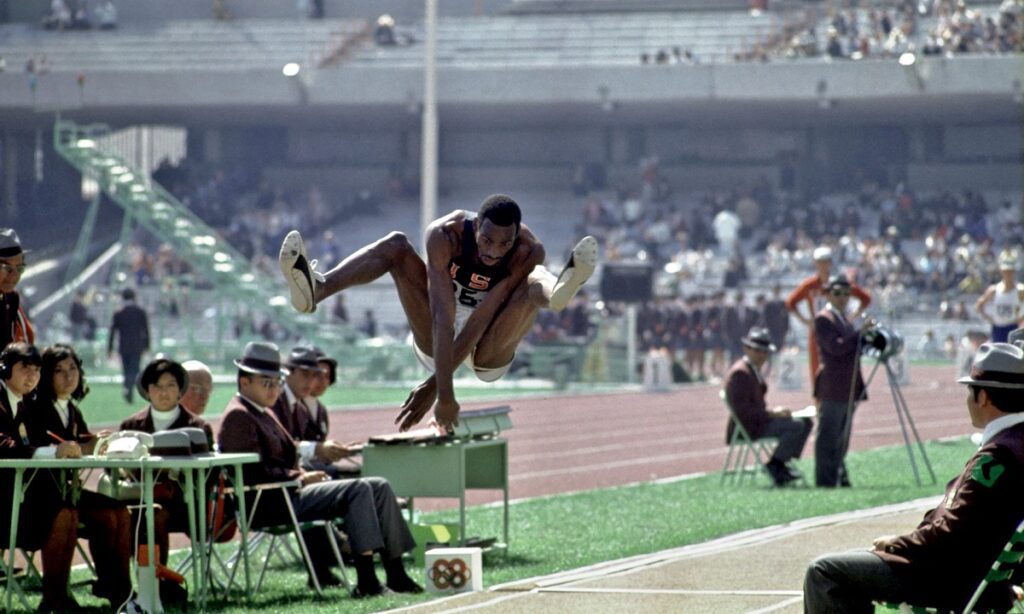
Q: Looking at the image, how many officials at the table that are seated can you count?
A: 7